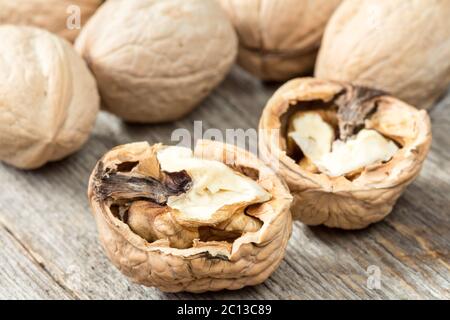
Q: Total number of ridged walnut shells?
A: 7